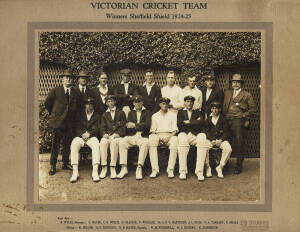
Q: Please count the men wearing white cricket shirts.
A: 3